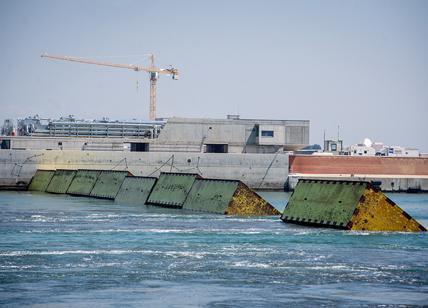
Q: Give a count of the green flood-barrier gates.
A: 8